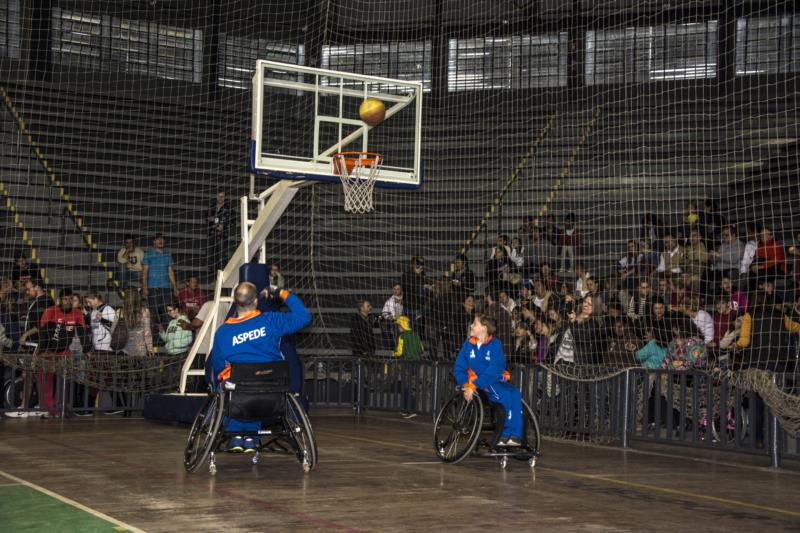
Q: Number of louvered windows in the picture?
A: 7